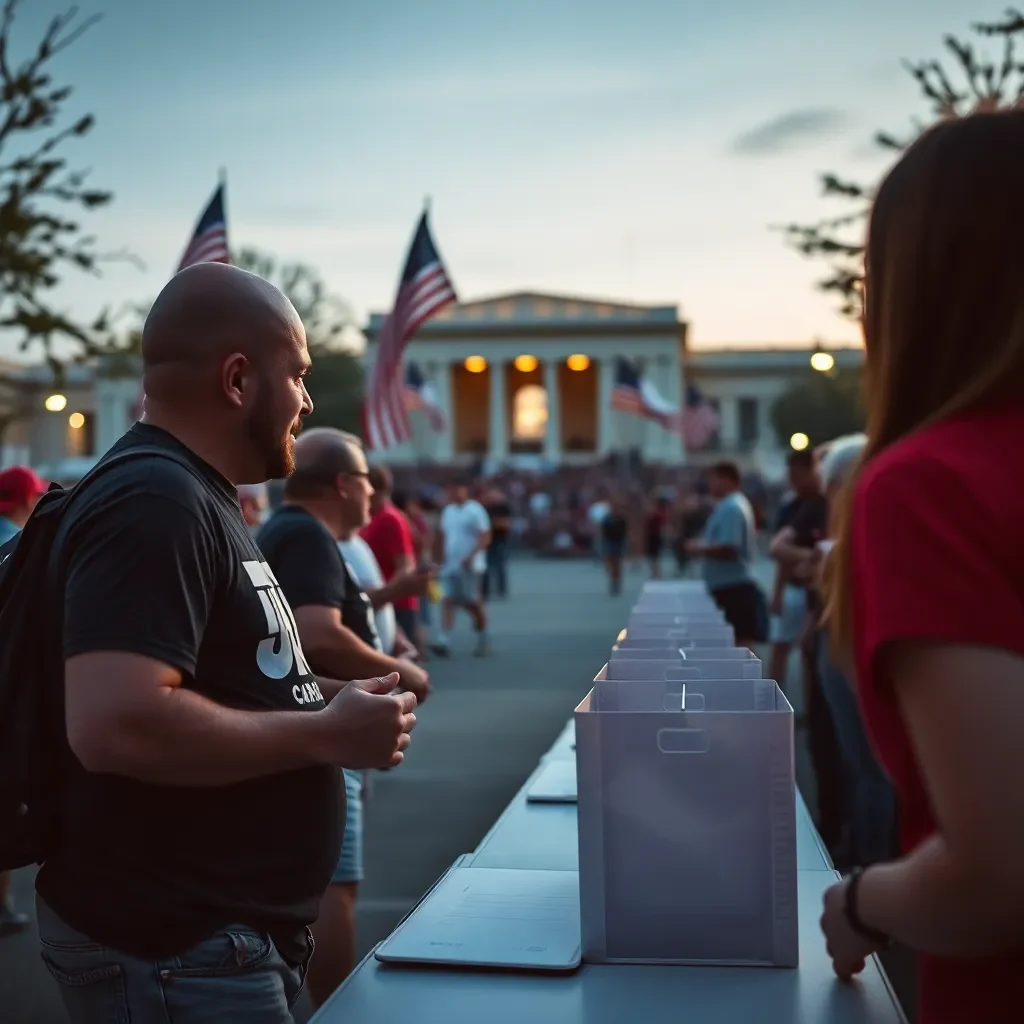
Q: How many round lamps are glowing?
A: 7